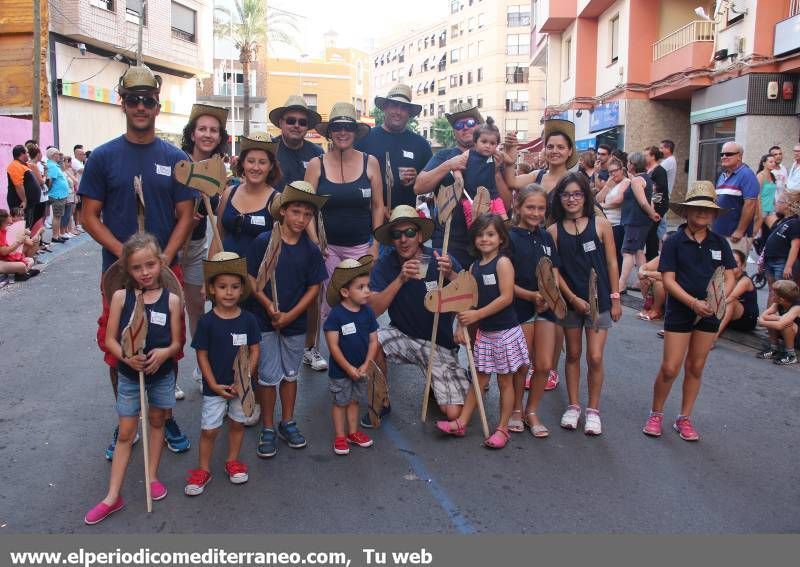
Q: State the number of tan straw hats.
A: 13